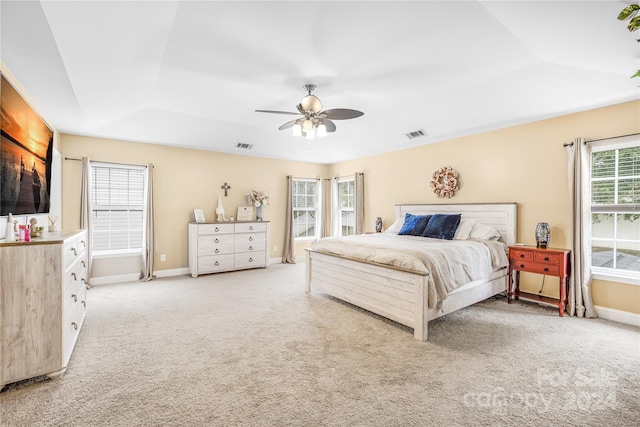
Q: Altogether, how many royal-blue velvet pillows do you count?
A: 2